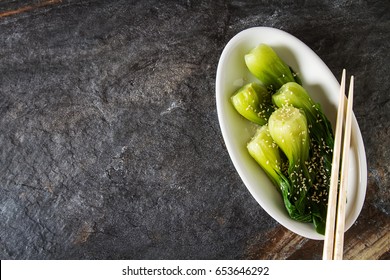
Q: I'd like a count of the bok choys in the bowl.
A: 5